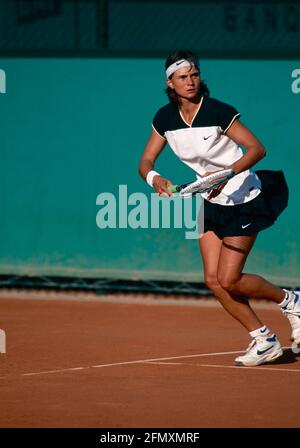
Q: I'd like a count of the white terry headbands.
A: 1